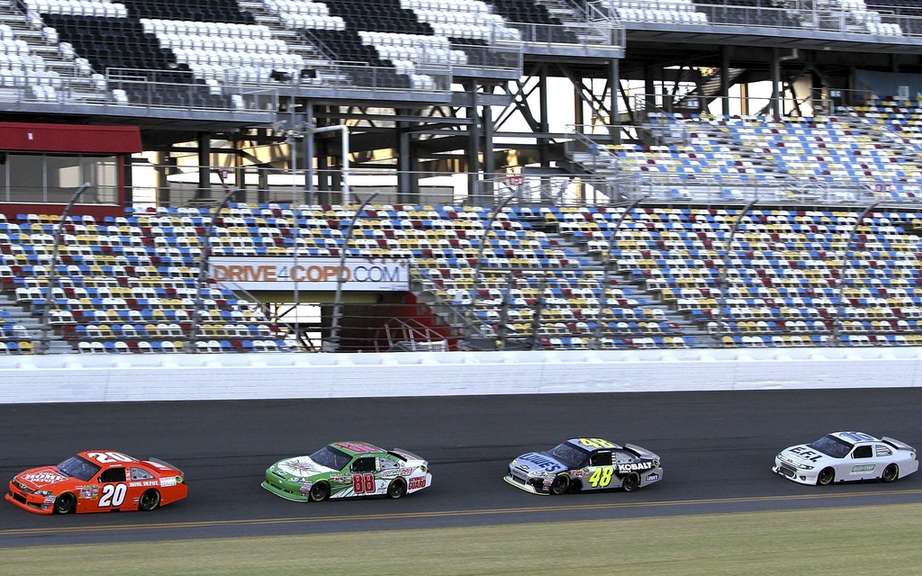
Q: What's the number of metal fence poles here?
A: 7